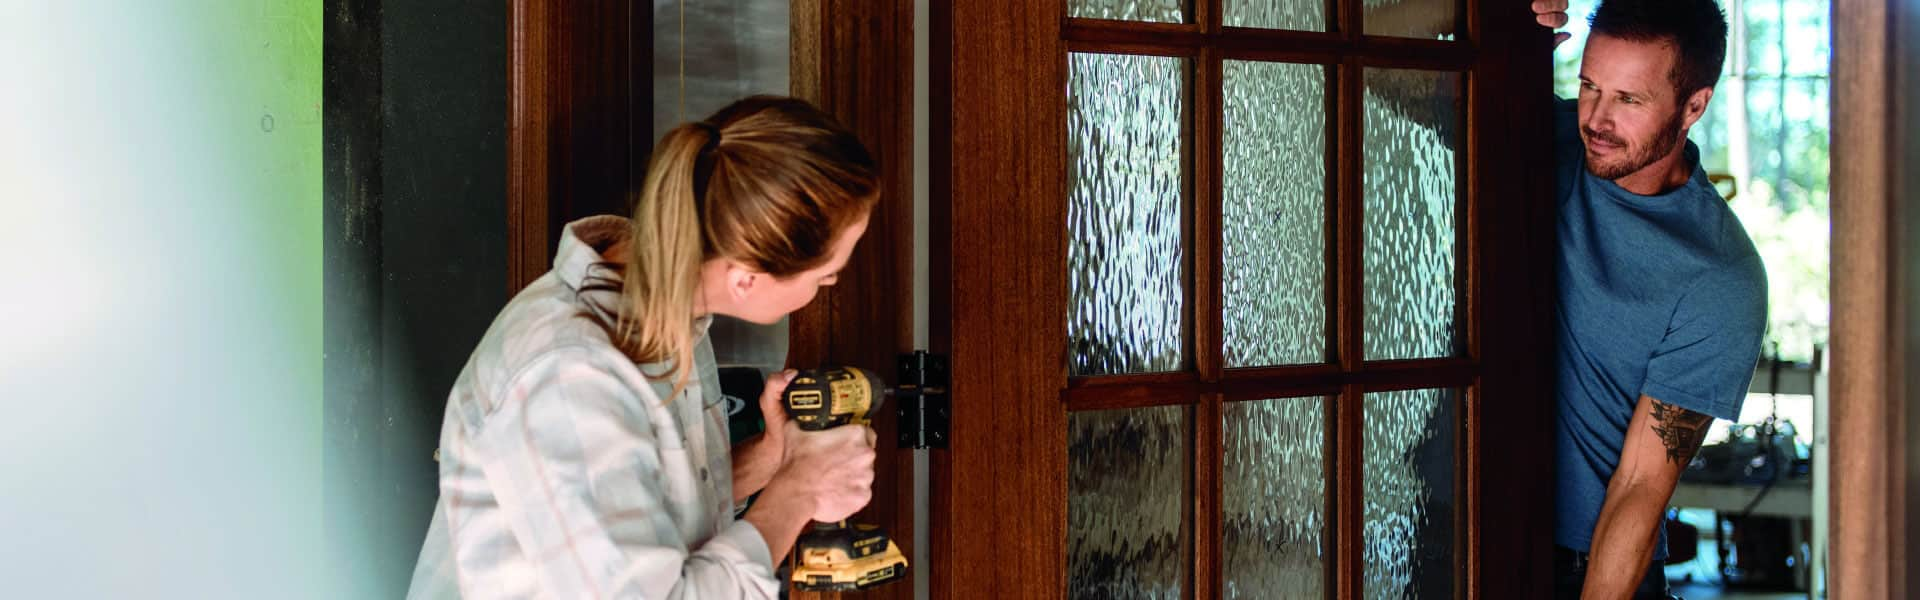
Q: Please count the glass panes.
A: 9